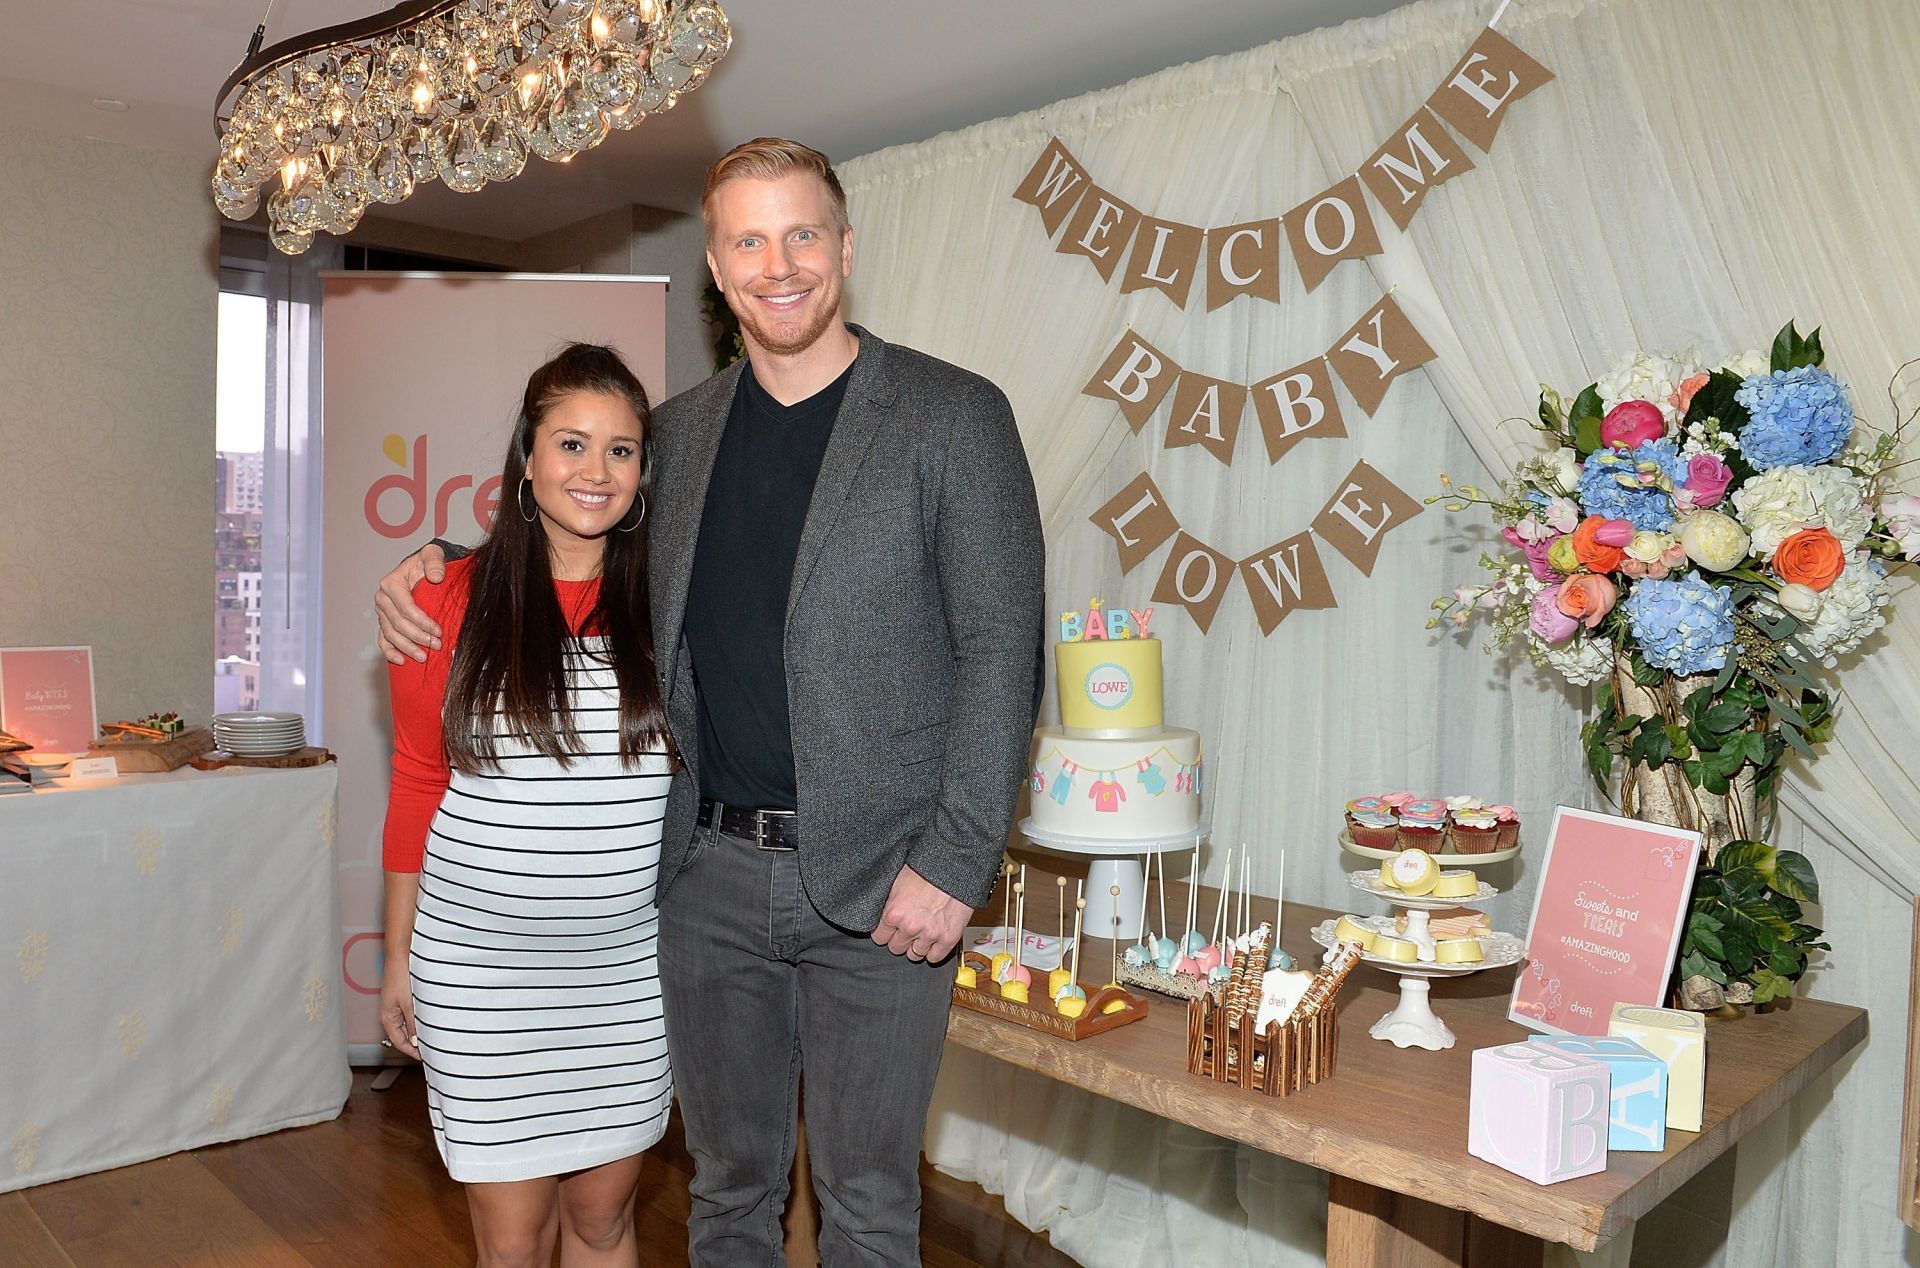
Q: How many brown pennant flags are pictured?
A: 15